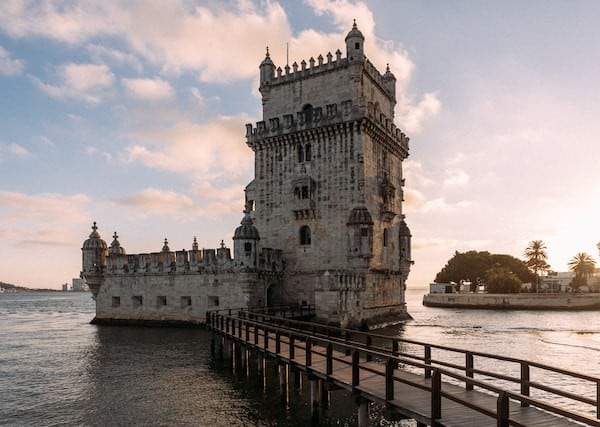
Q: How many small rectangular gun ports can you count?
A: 5